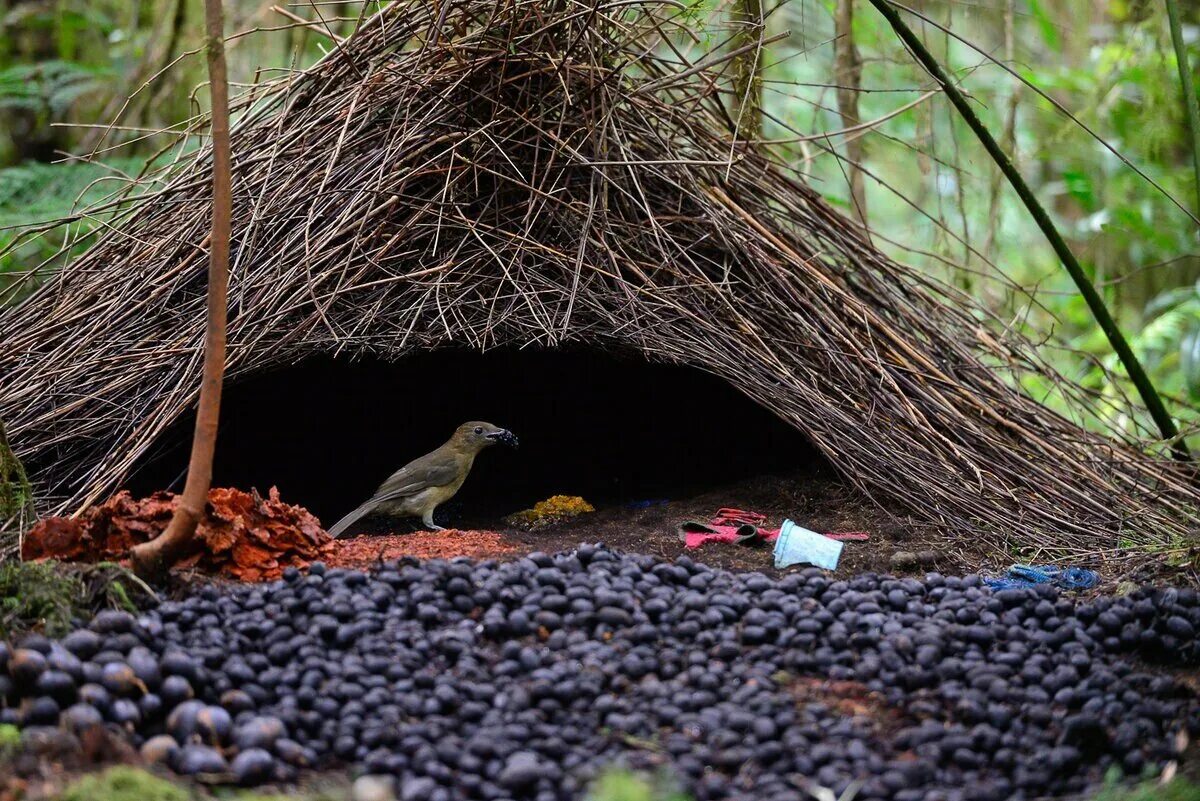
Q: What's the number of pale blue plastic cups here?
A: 1